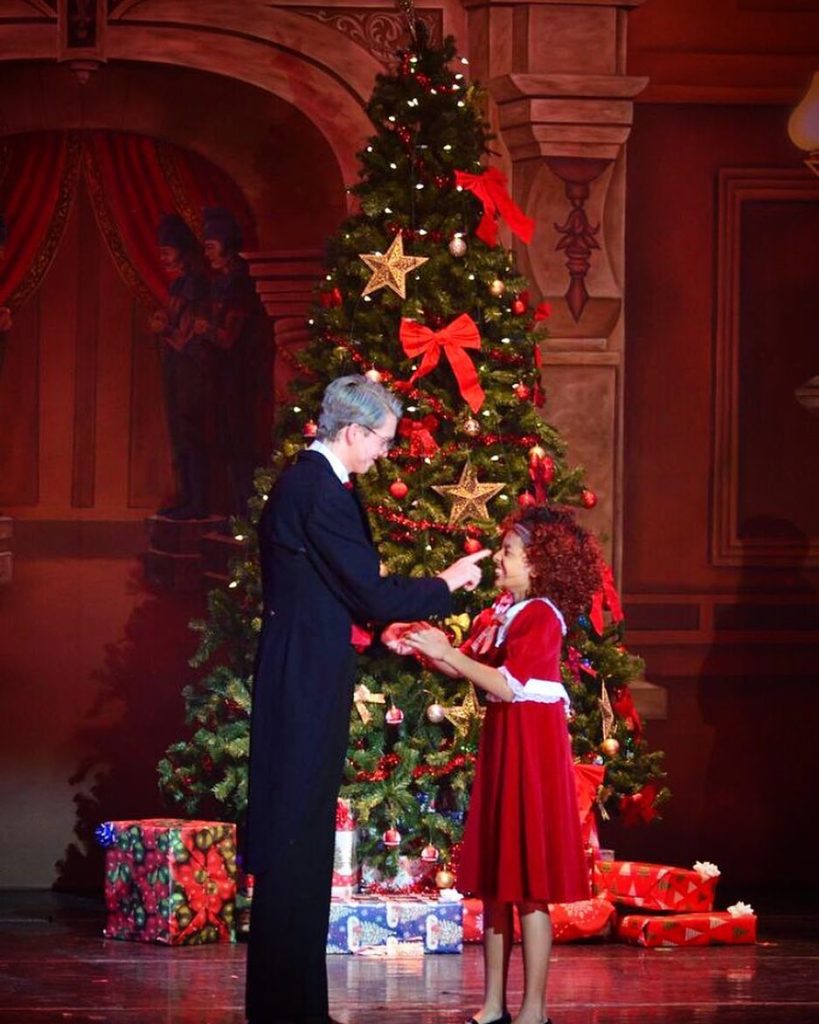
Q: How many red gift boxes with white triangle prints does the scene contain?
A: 2